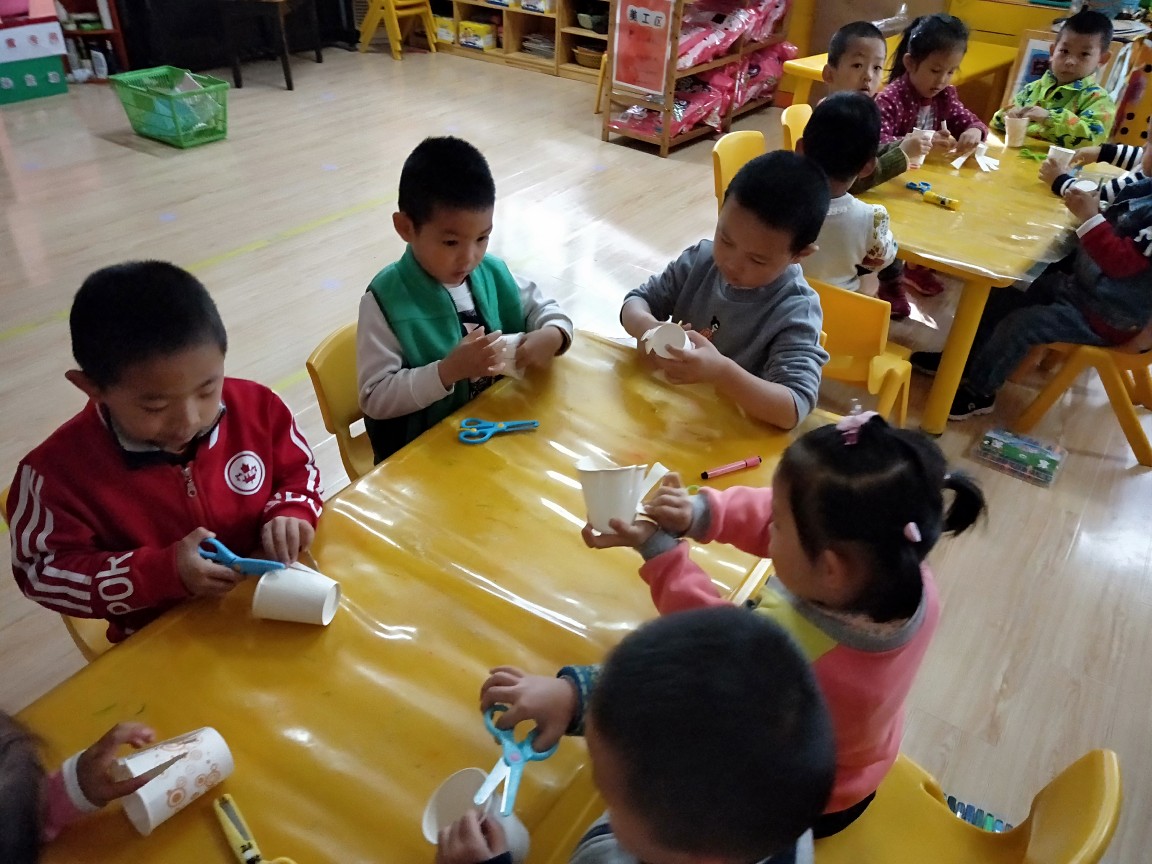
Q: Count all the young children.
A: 12